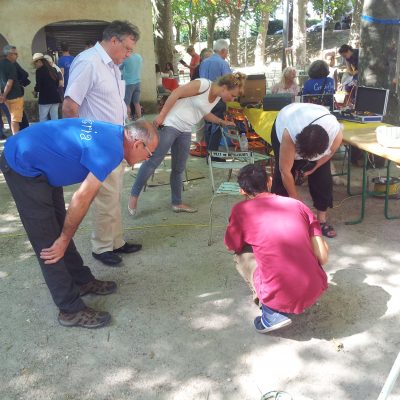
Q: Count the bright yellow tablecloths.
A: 1